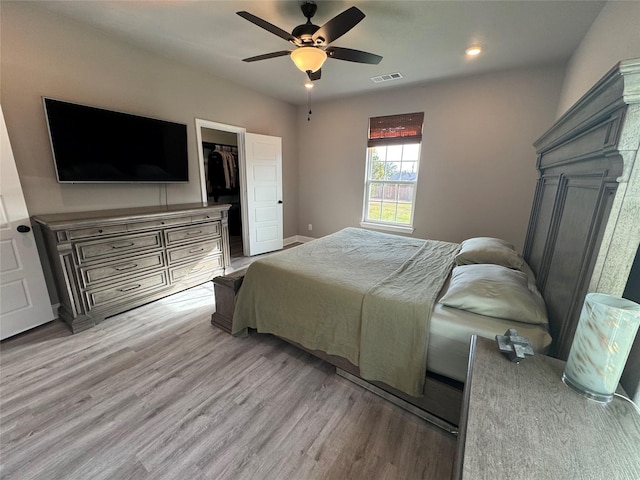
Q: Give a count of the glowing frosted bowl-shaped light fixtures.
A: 1